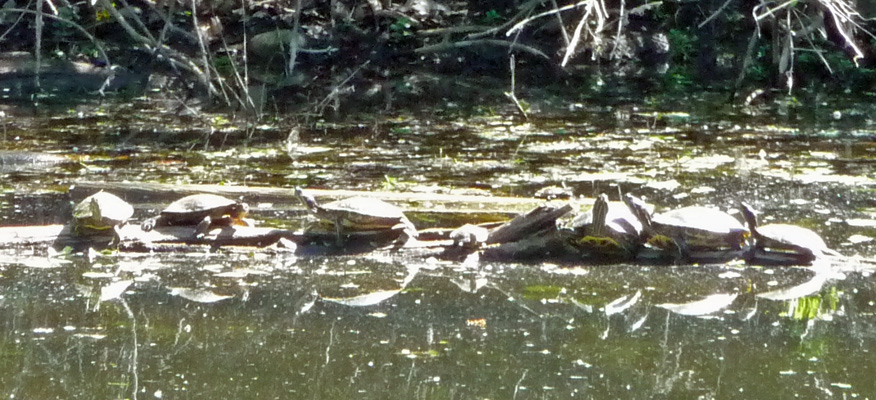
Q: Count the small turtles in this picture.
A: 1